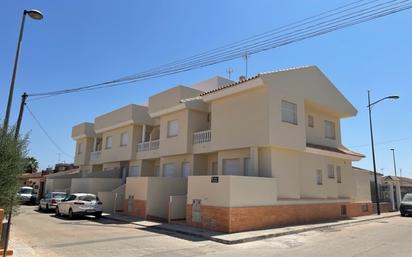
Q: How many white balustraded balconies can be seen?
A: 3